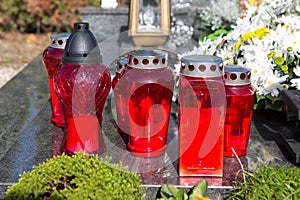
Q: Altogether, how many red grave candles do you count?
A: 6